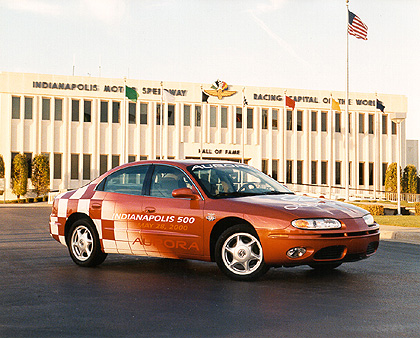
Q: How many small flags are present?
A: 7